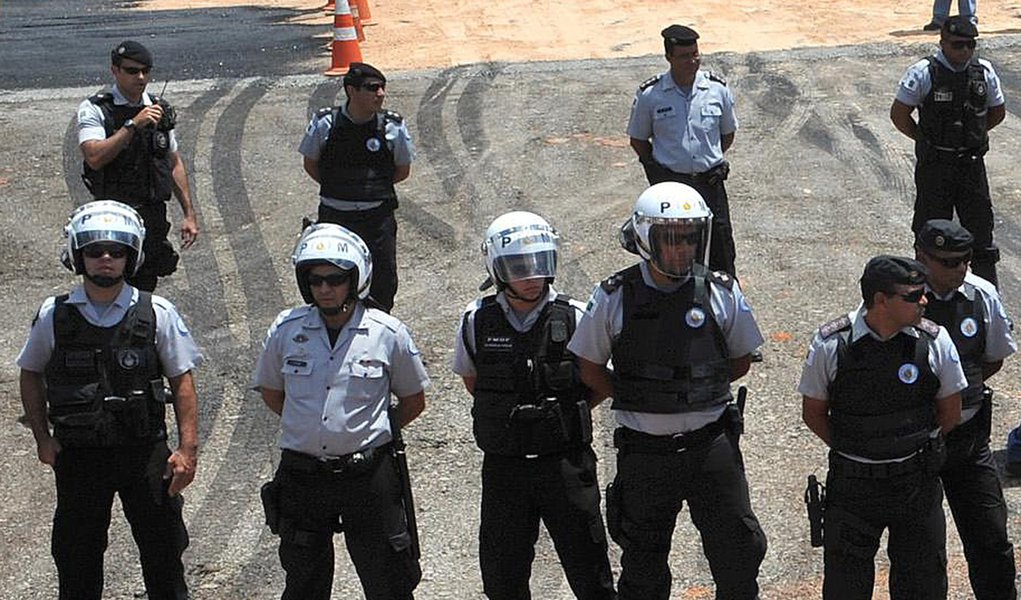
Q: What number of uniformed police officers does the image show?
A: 10